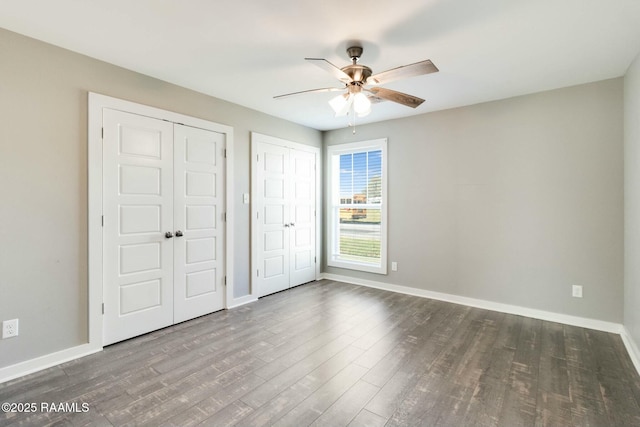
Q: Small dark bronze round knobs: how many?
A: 4